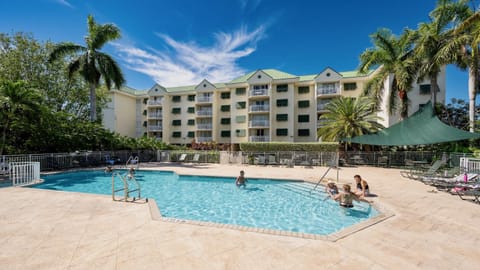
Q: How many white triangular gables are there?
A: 4